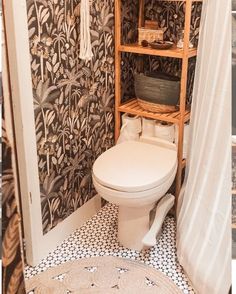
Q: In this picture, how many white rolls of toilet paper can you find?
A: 3